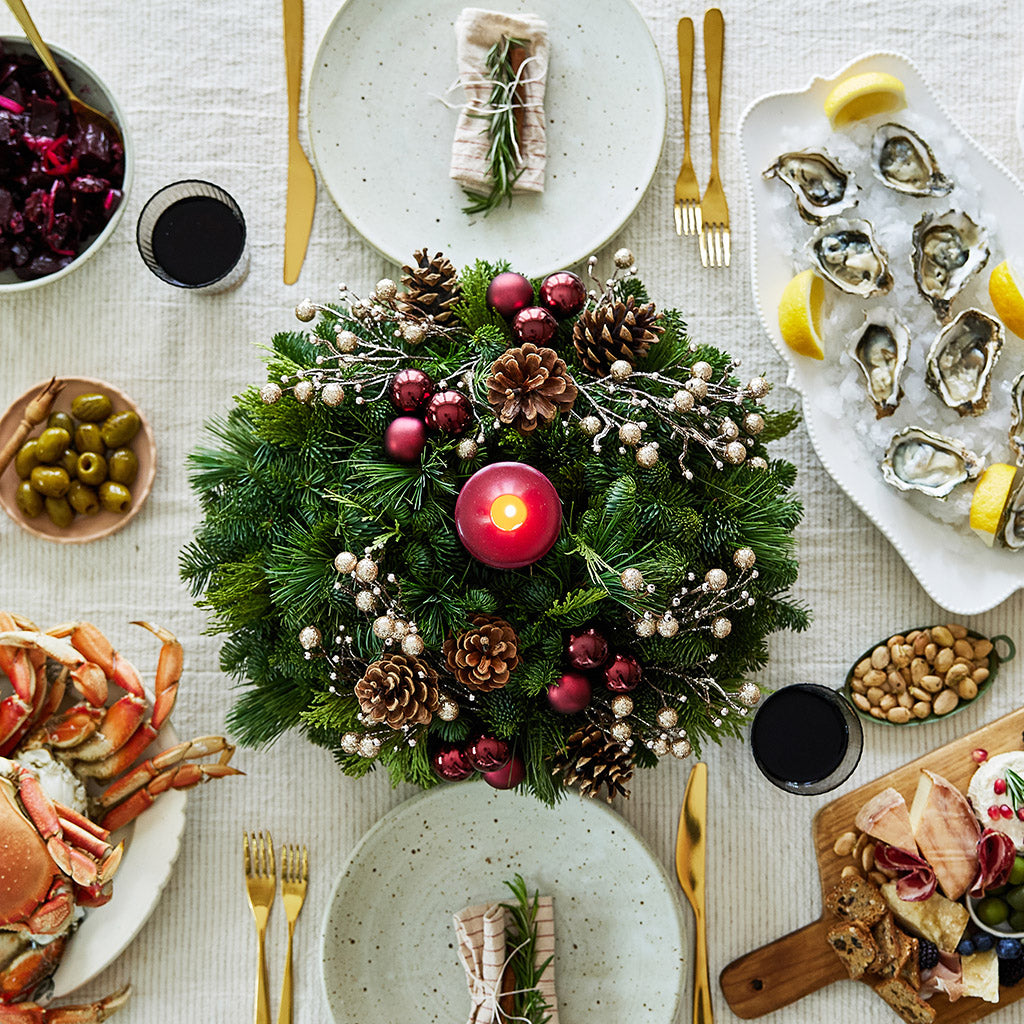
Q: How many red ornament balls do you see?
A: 12